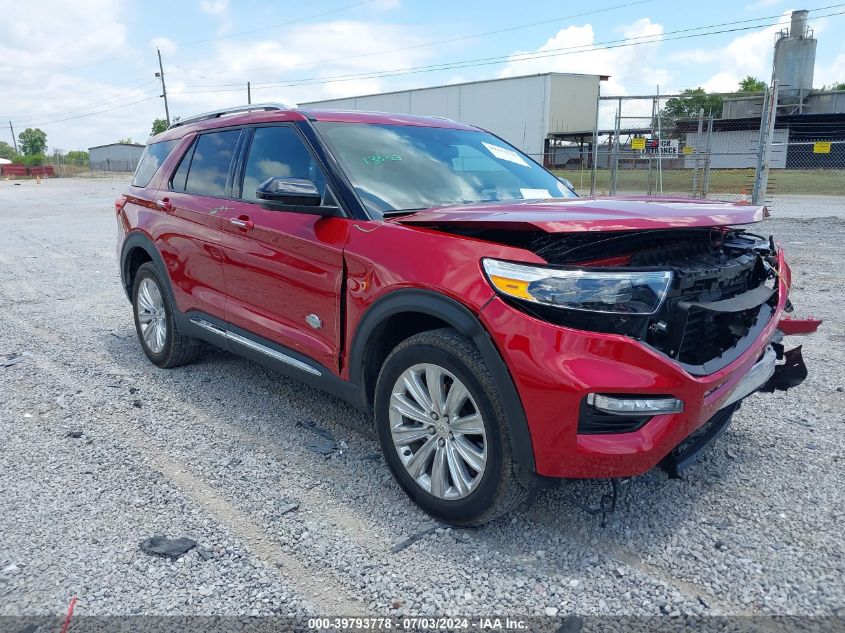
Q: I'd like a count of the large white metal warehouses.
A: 1